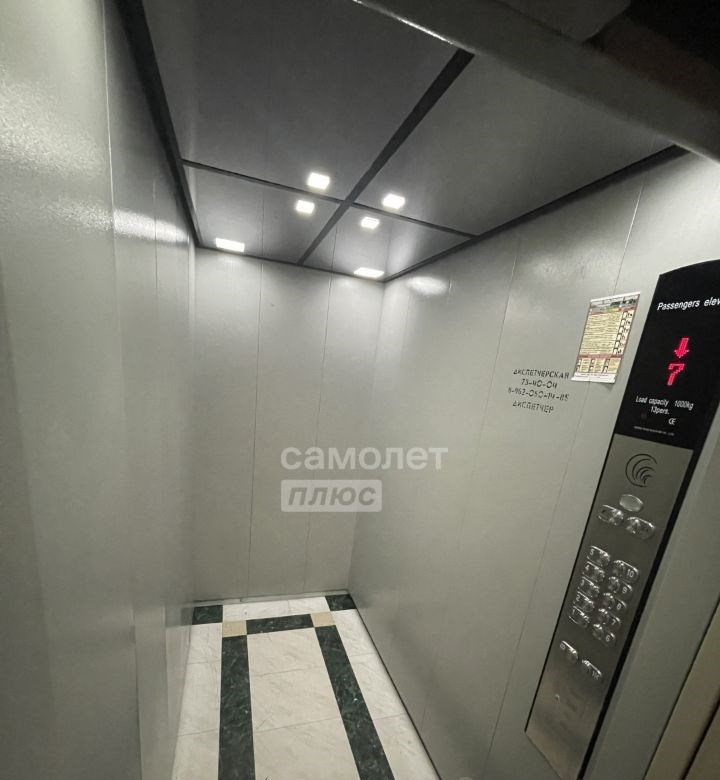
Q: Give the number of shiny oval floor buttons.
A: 10